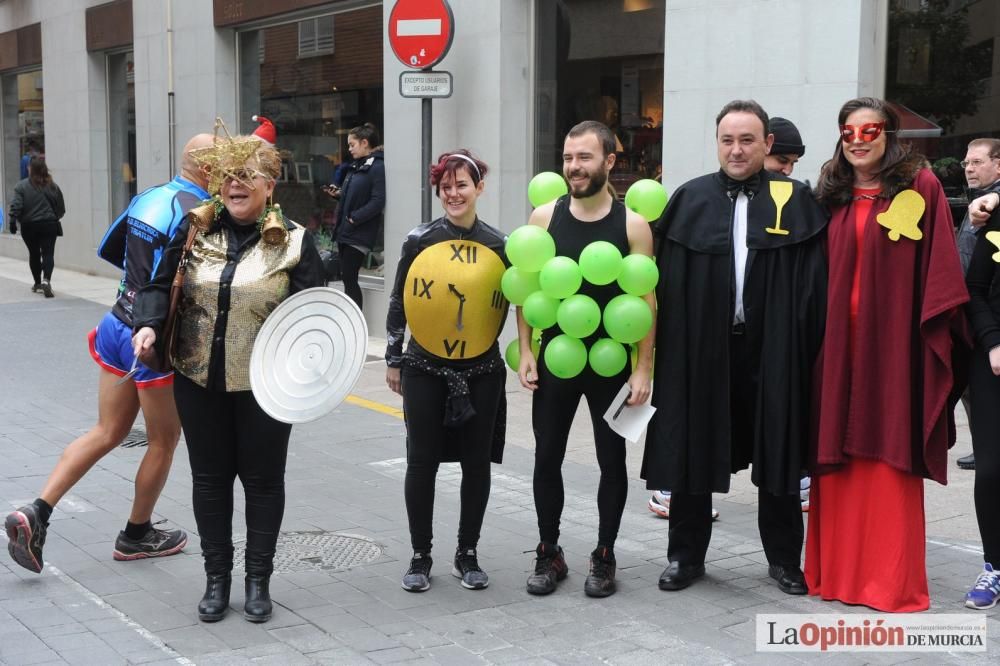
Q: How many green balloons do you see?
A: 13